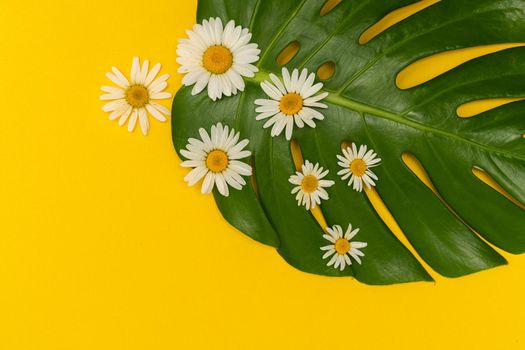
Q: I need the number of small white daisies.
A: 3